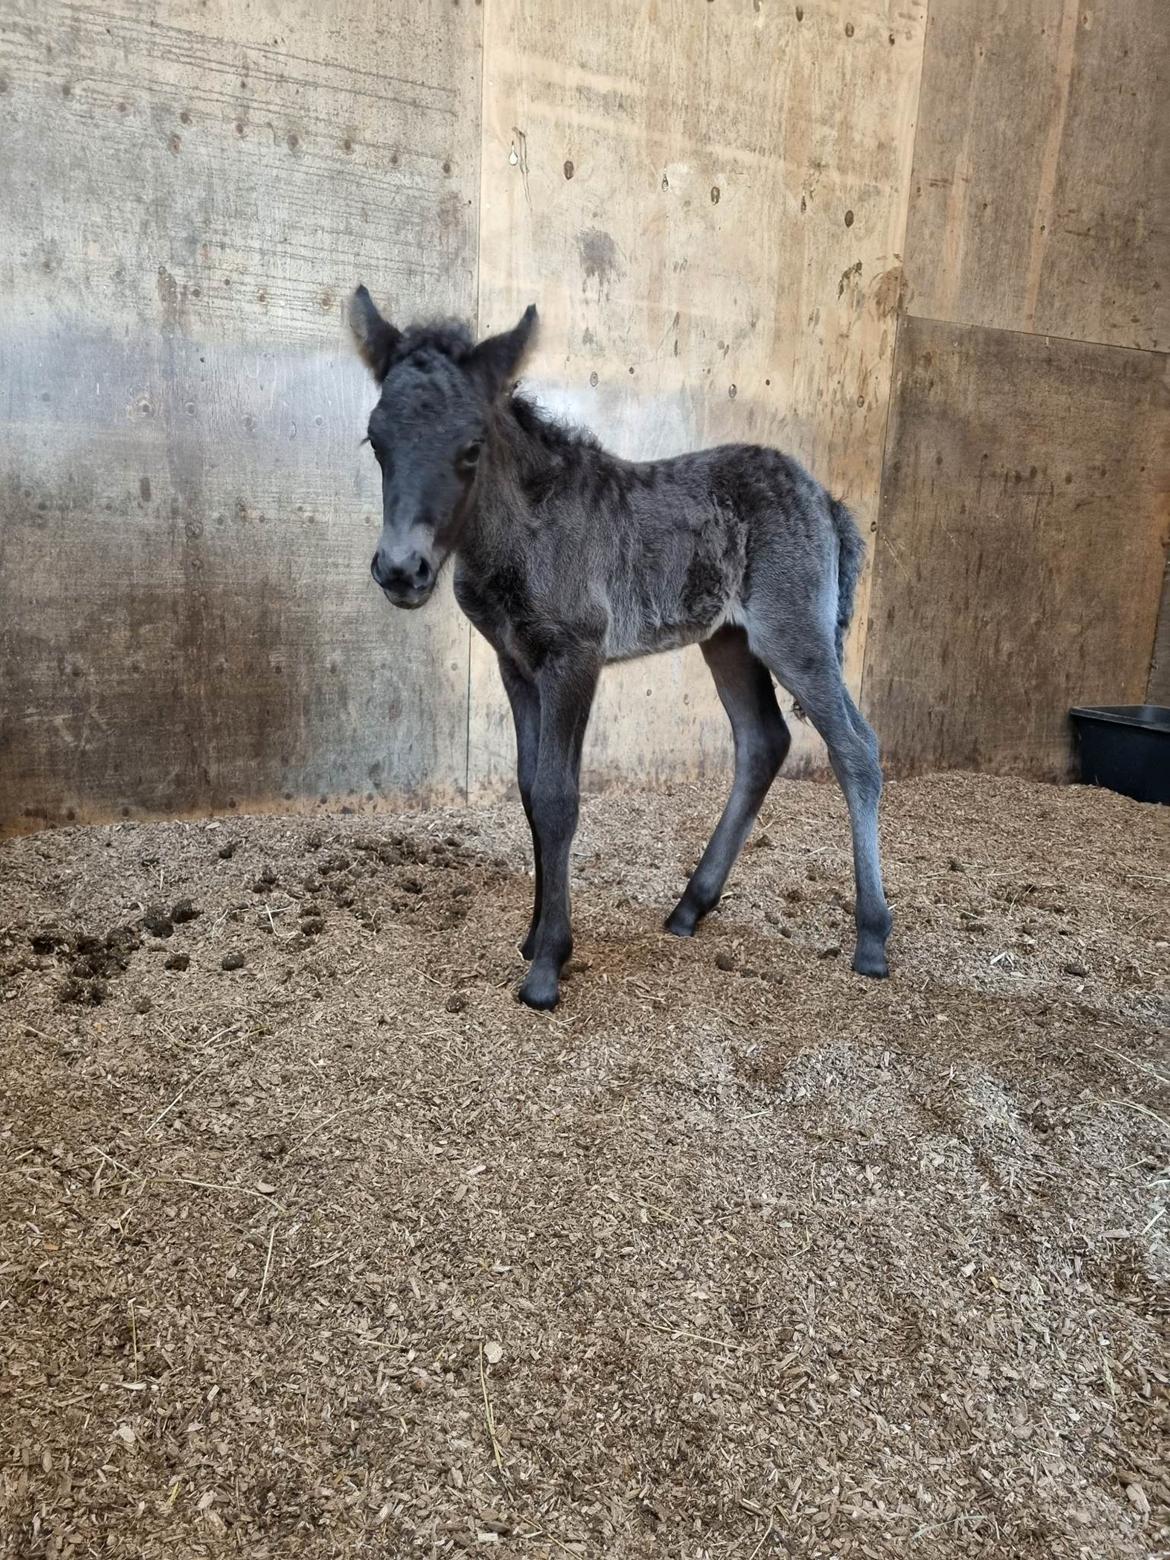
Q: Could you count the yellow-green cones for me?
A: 0